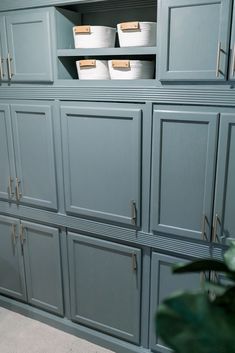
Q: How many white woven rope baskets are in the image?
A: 4